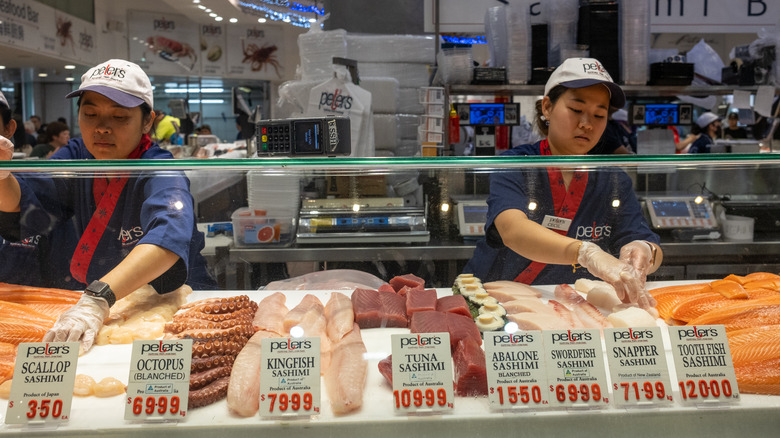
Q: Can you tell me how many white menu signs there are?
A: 8